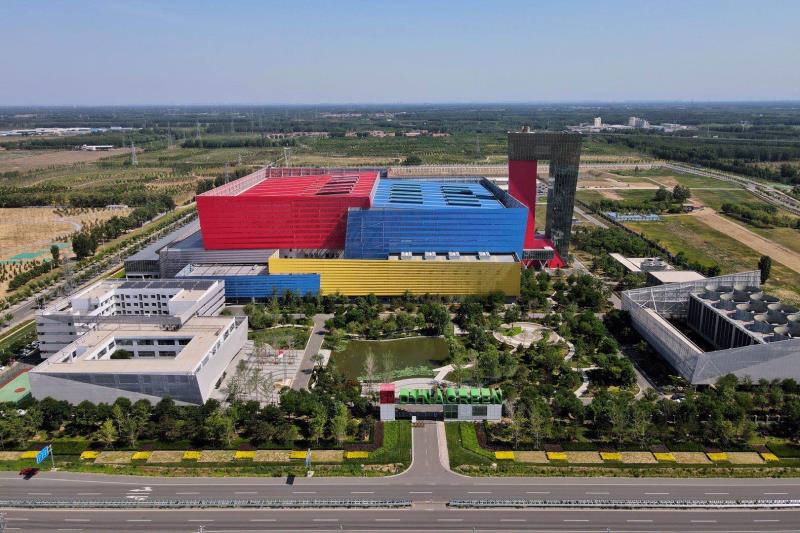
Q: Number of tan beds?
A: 11